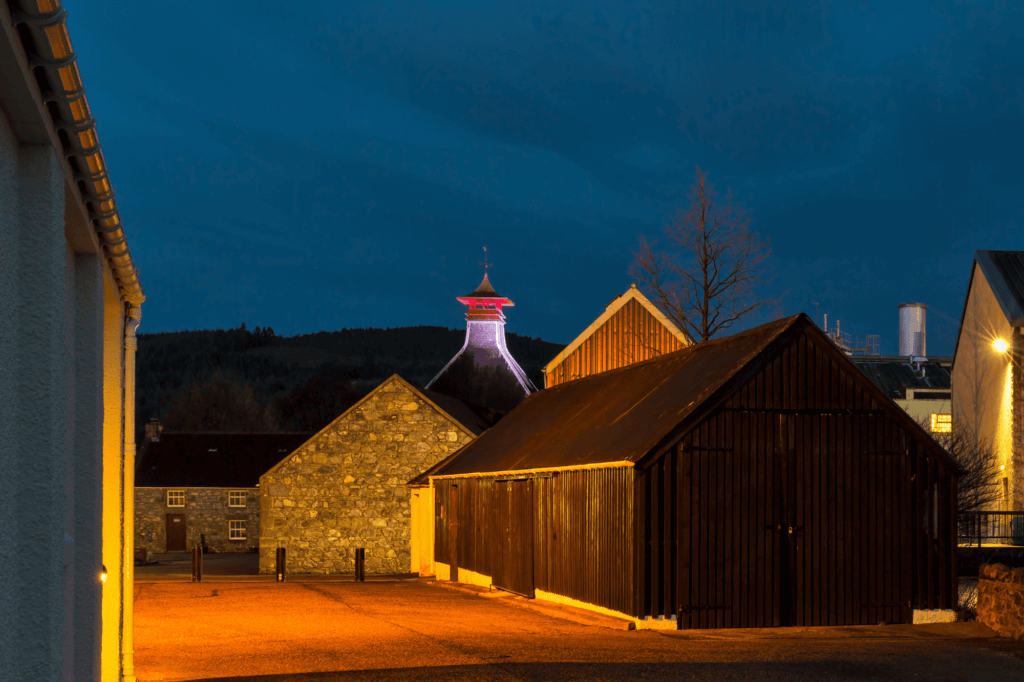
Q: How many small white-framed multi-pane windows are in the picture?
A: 3